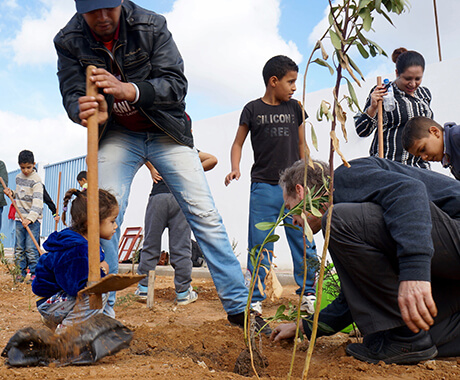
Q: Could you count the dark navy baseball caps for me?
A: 1